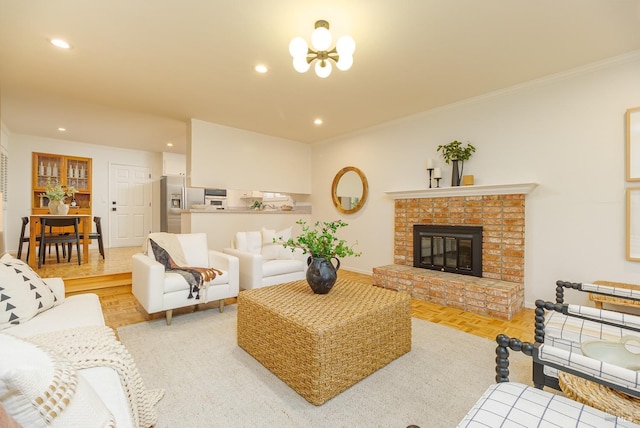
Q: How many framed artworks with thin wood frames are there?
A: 2